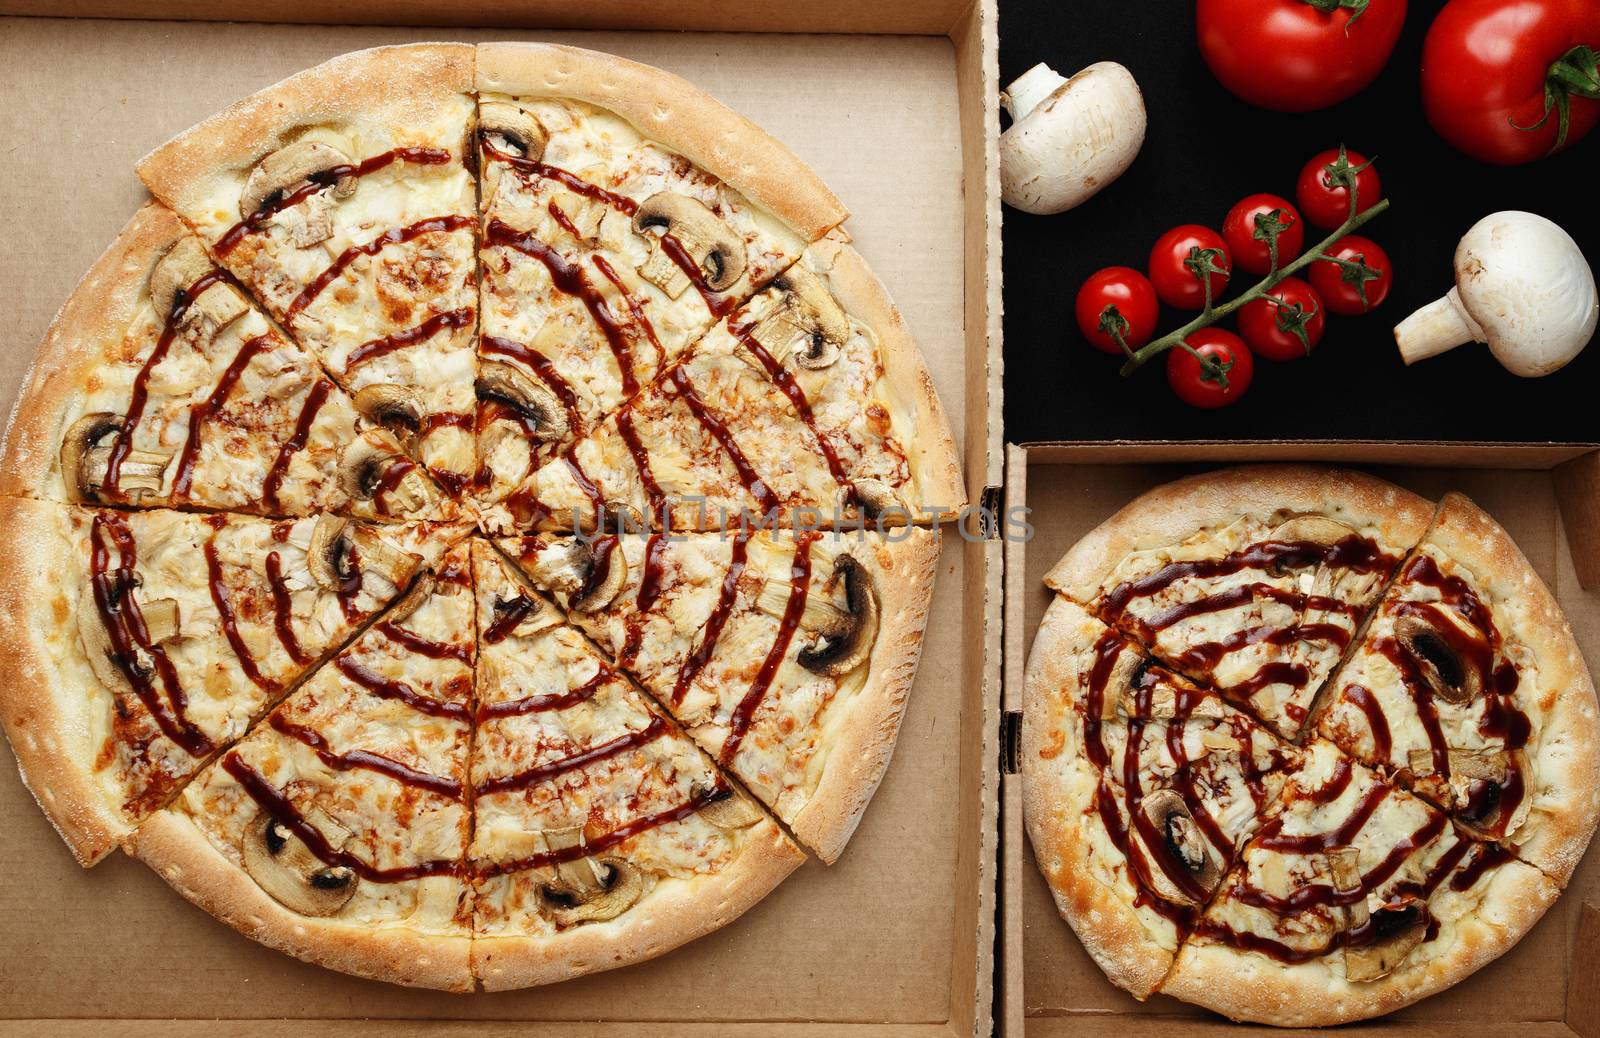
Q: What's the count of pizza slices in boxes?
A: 12